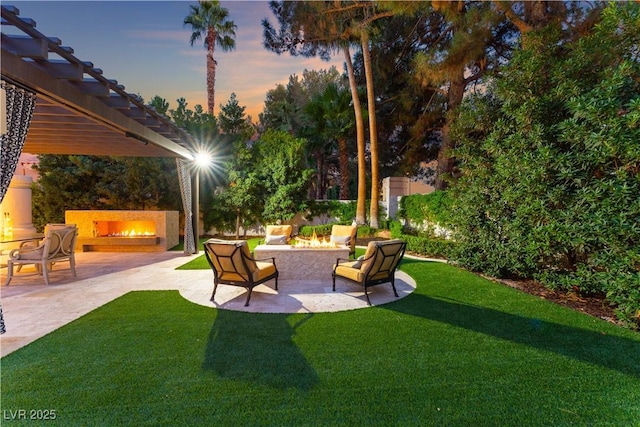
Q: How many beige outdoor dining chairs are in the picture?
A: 2